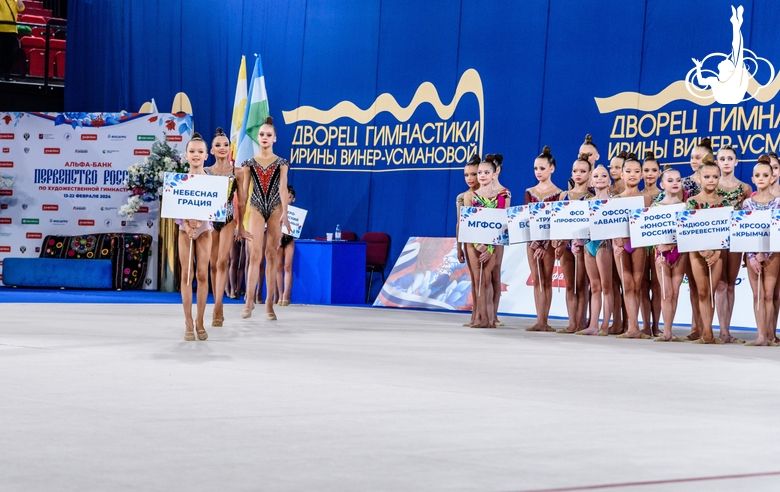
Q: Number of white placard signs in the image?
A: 11